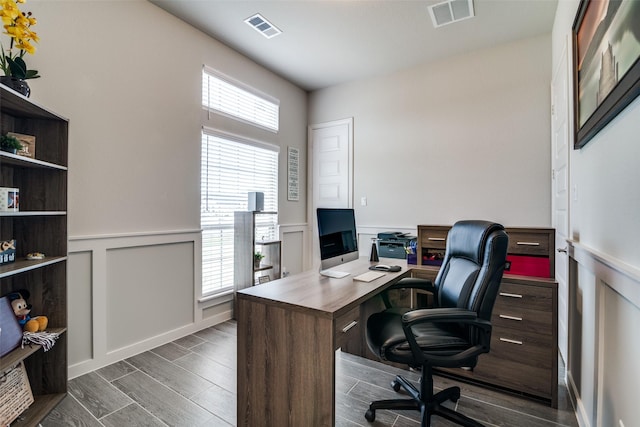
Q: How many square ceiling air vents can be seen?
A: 2